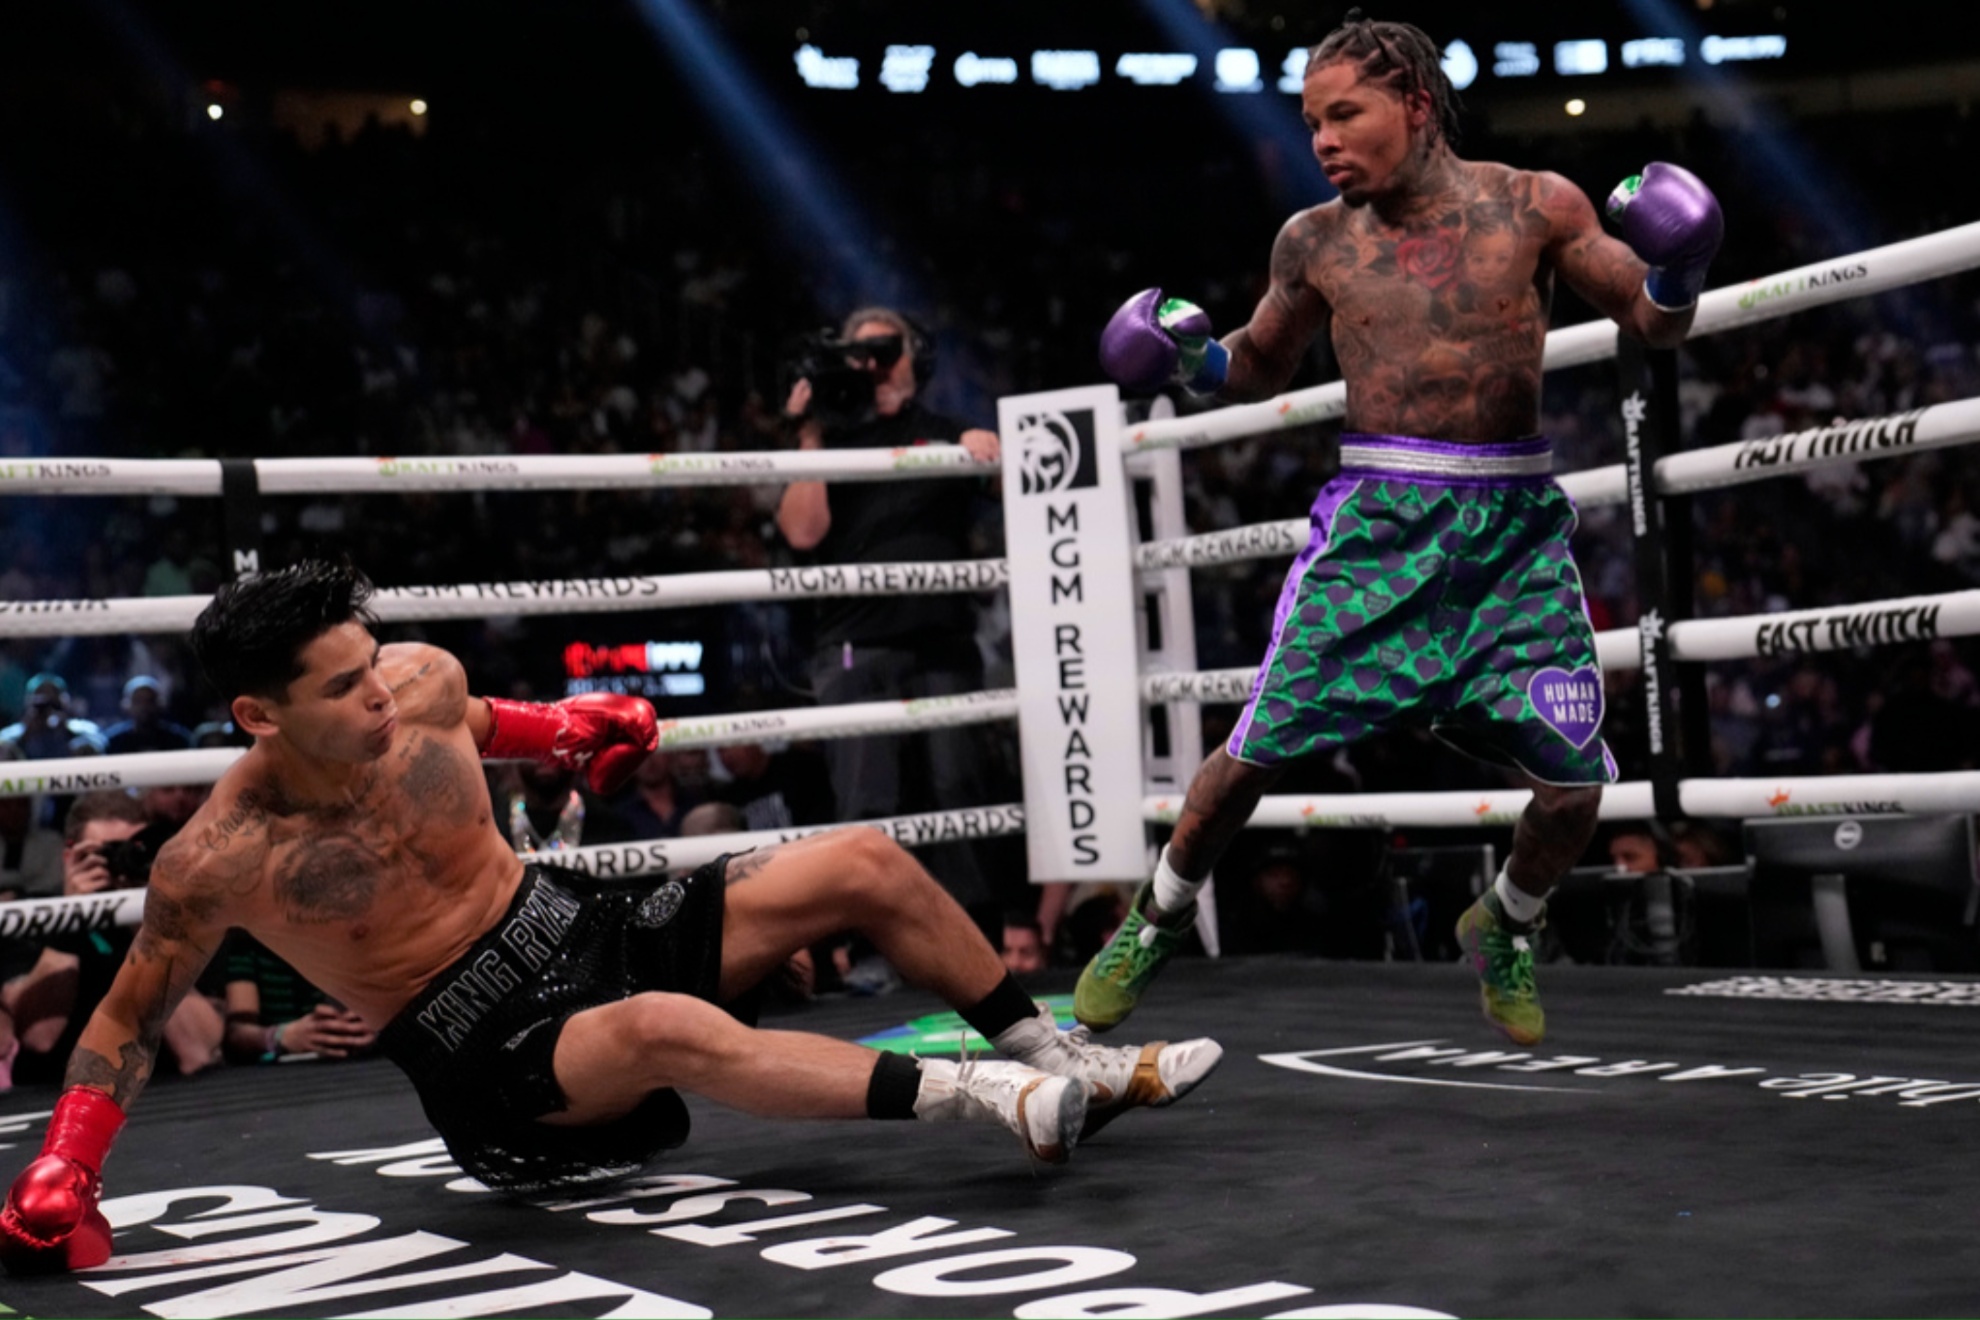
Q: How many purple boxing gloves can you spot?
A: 2